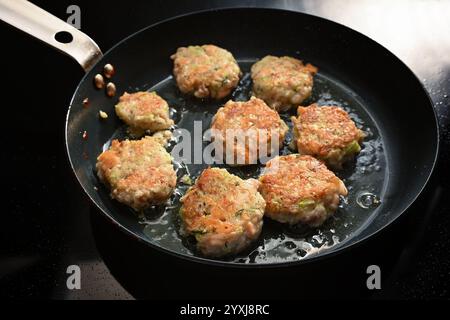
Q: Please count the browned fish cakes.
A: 8